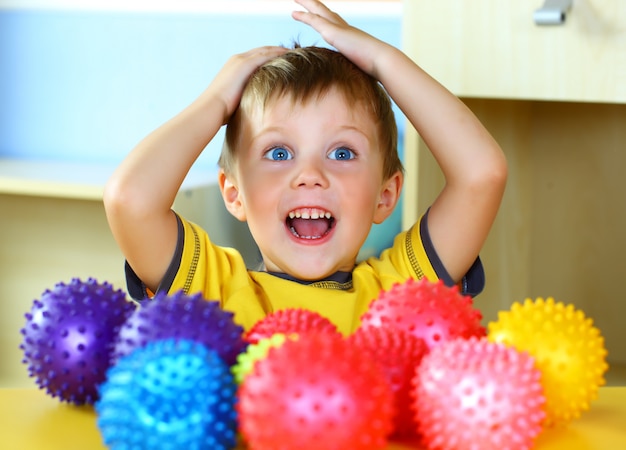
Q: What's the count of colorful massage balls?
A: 10